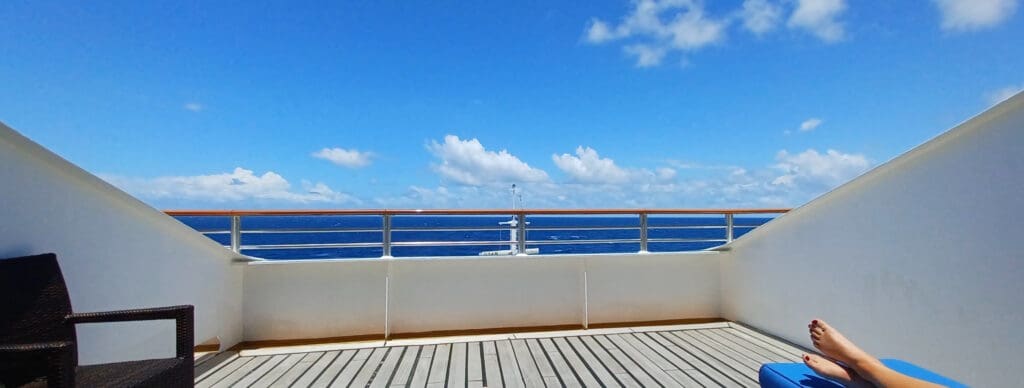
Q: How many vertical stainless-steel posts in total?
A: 5